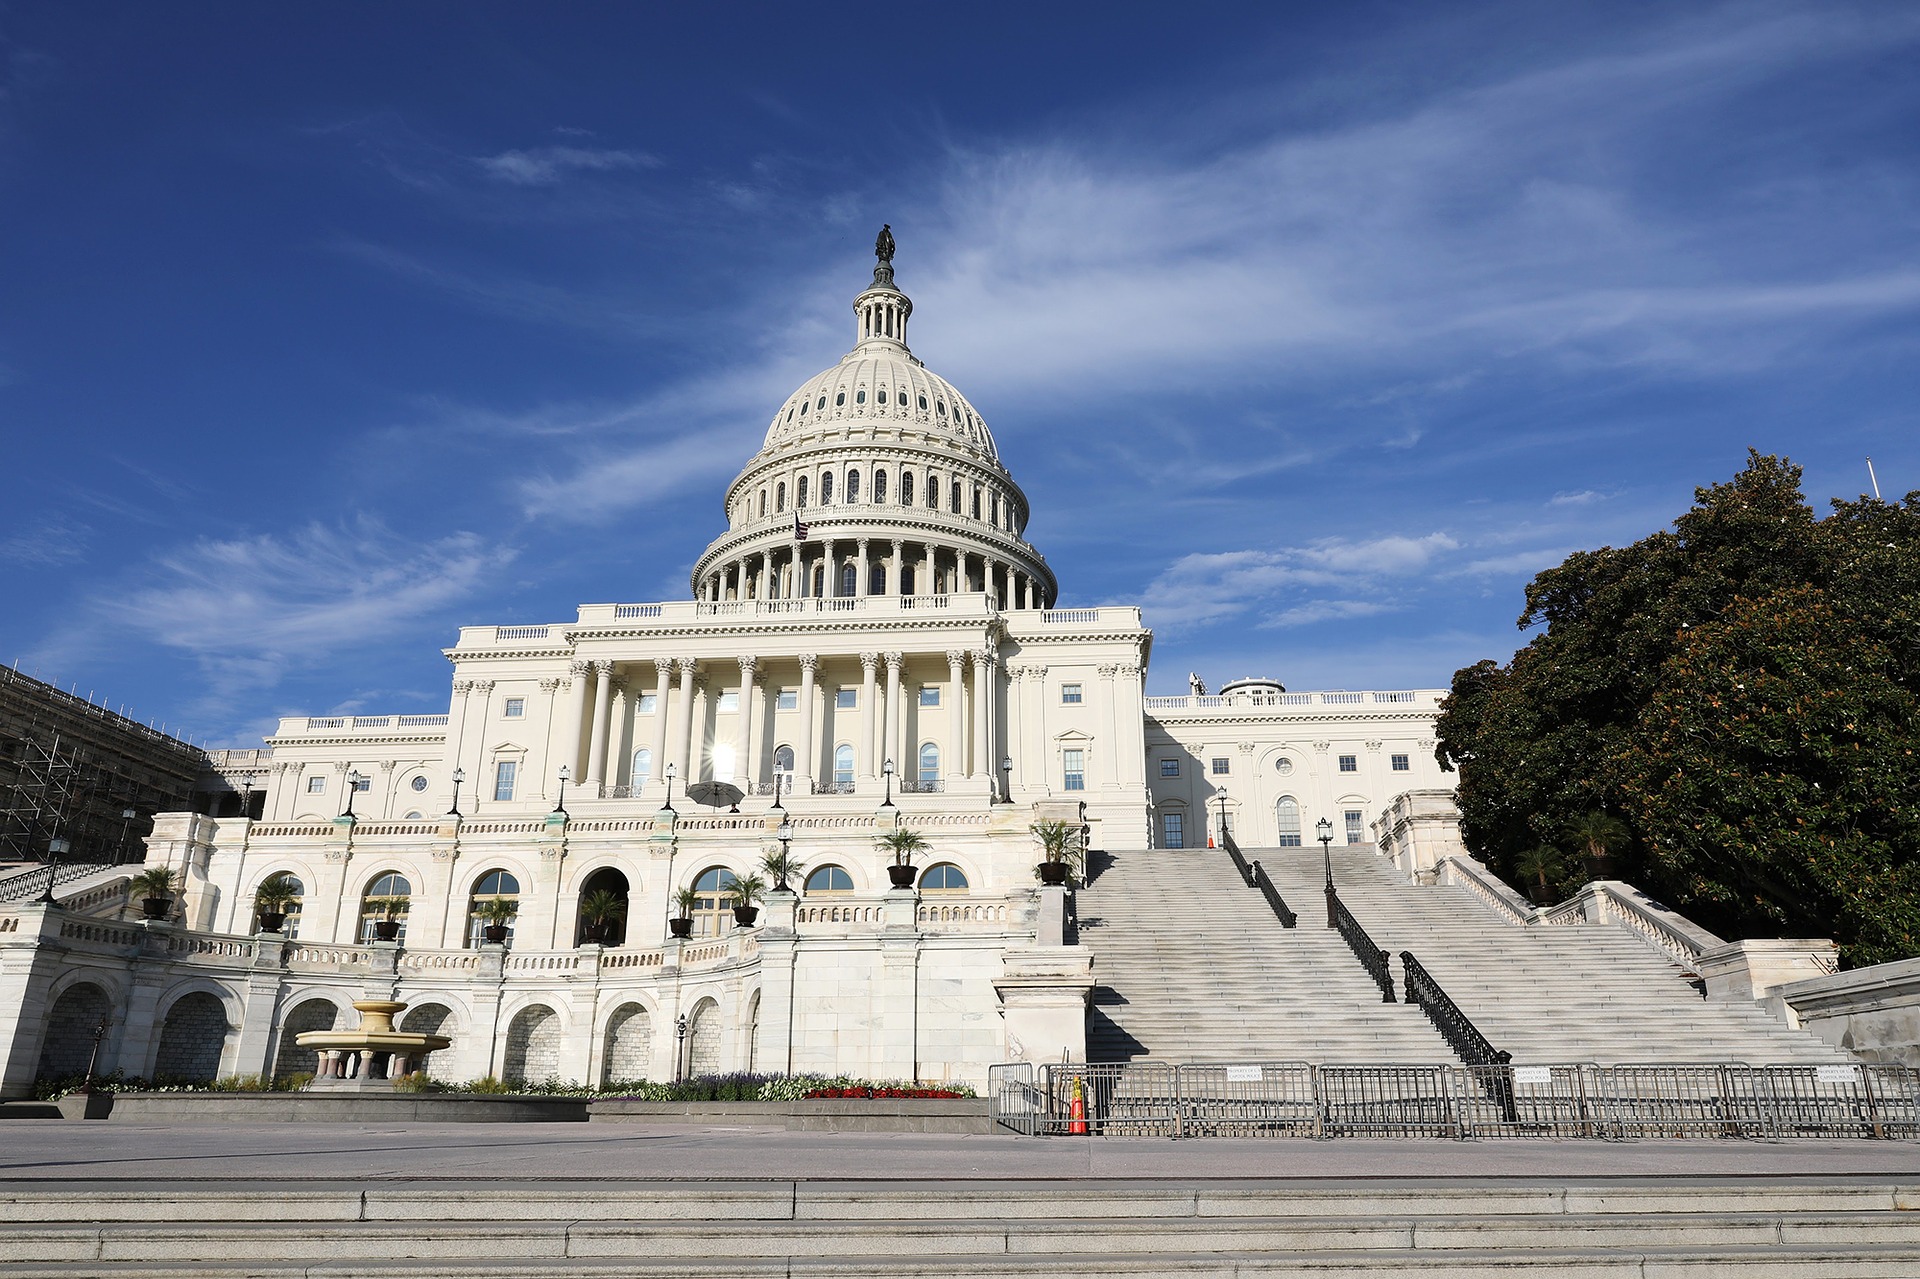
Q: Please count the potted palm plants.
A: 12